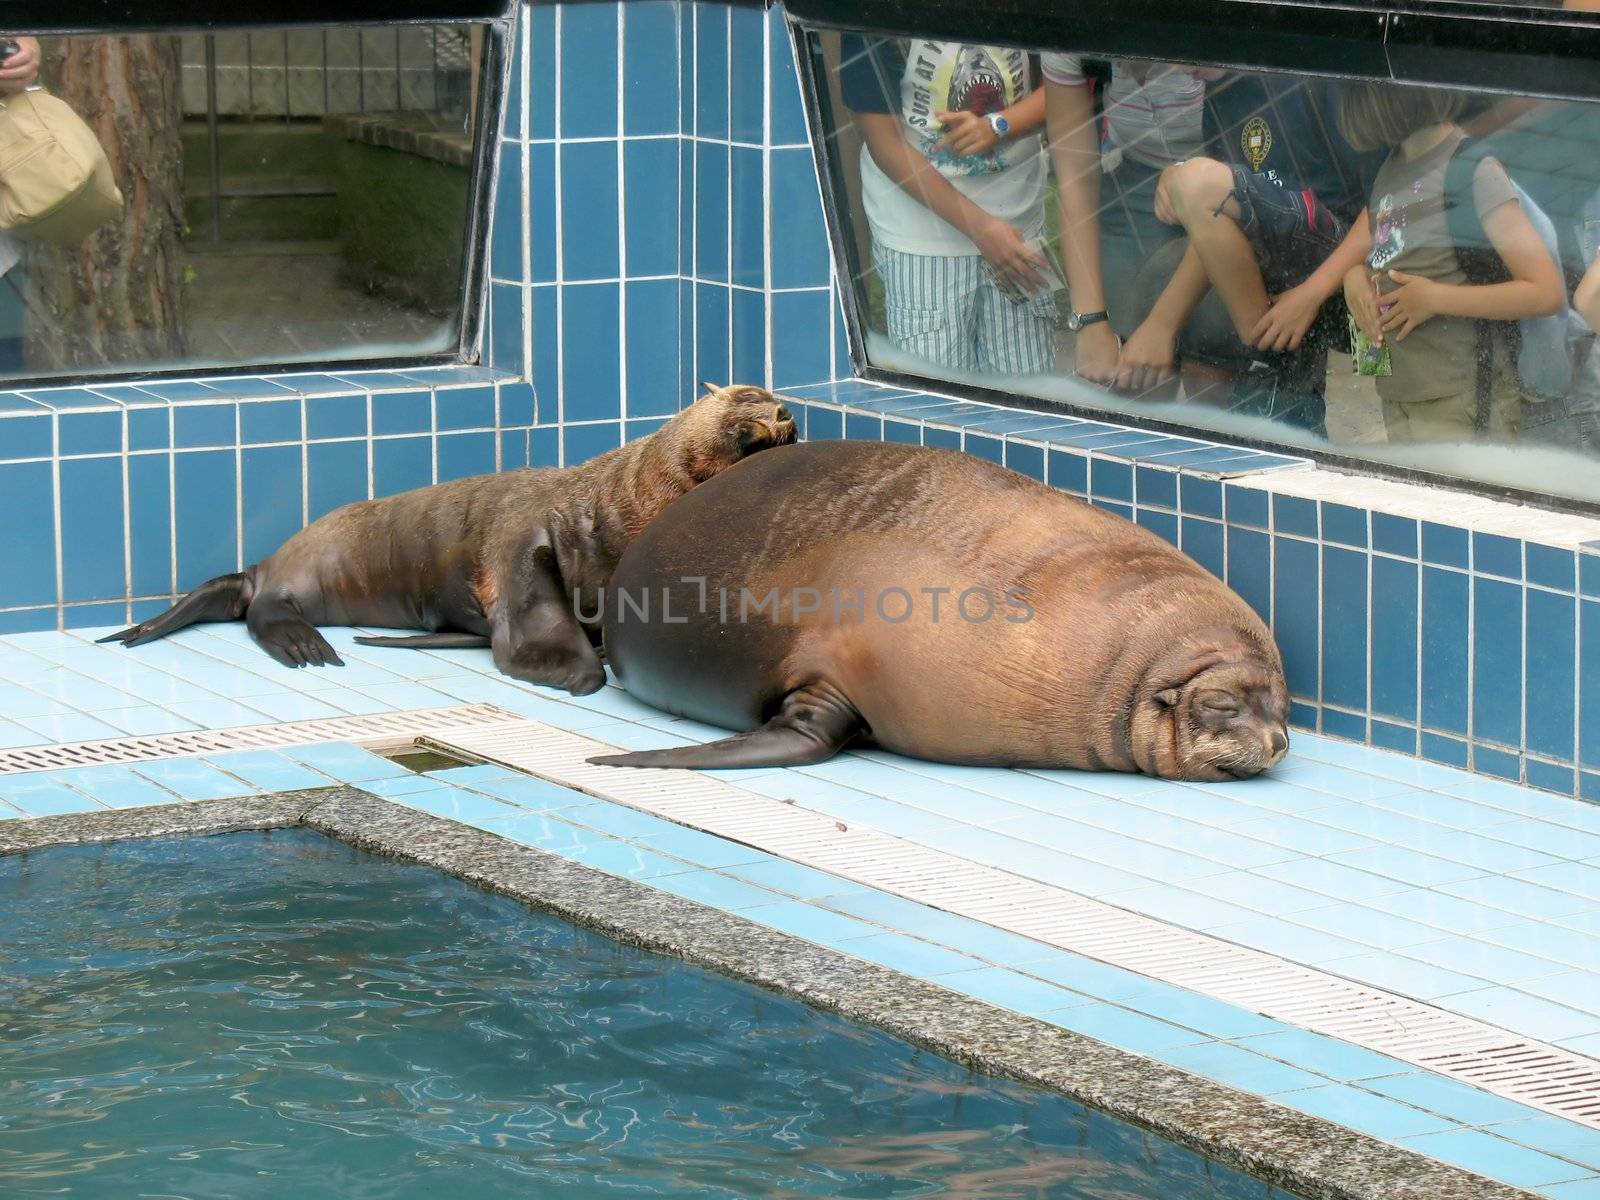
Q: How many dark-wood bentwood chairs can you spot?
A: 0